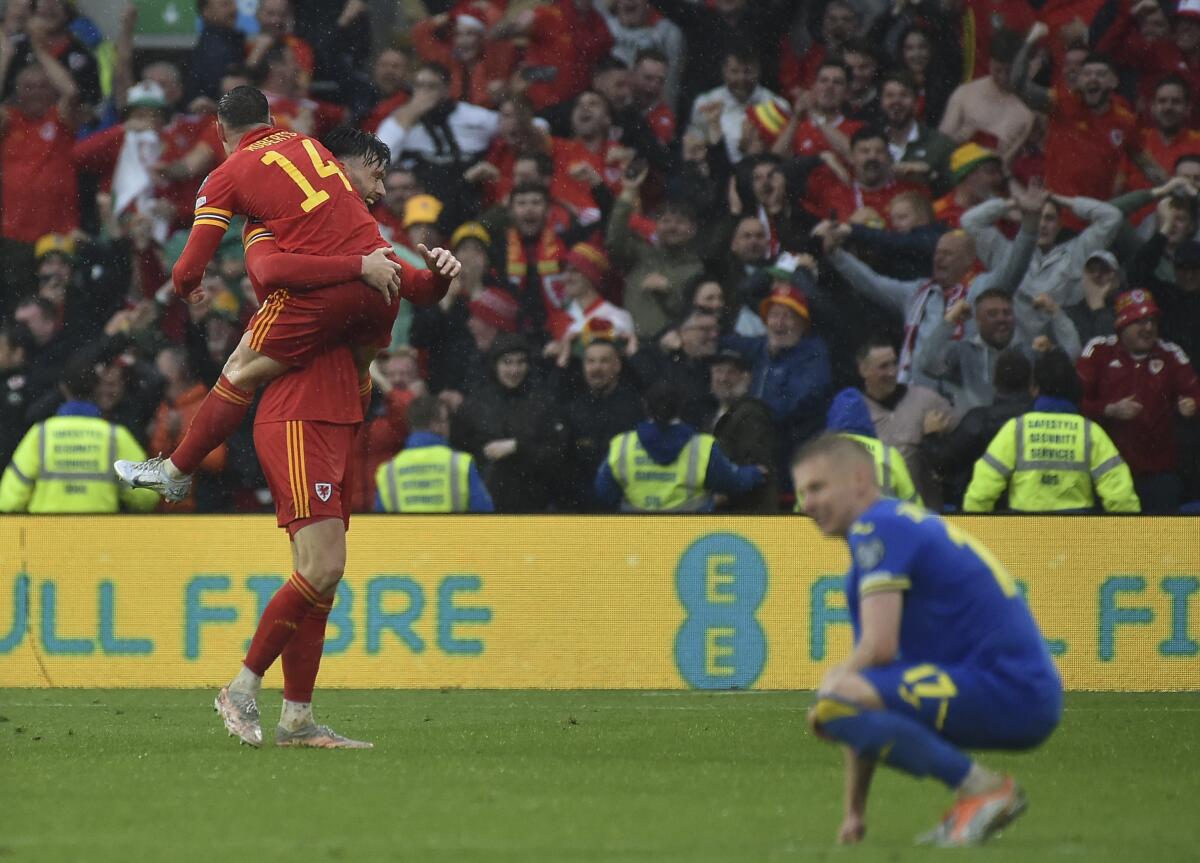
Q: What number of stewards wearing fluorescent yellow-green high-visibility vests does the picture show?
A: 5